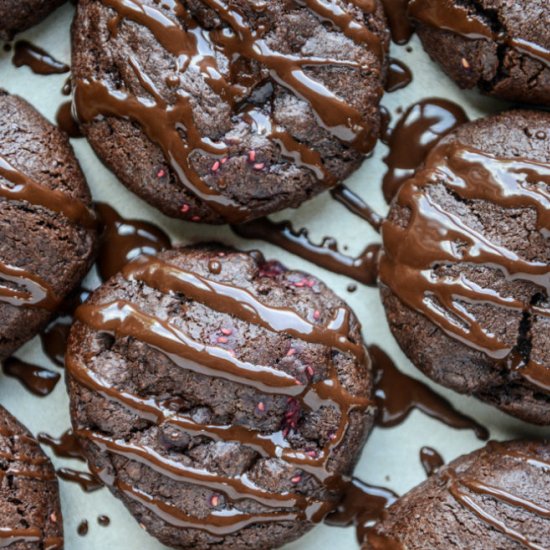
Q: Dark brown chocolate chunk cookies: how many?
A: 8